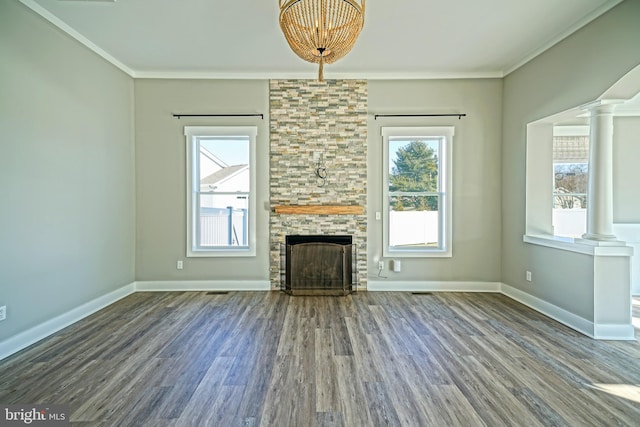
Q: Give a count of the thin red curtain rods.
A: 0